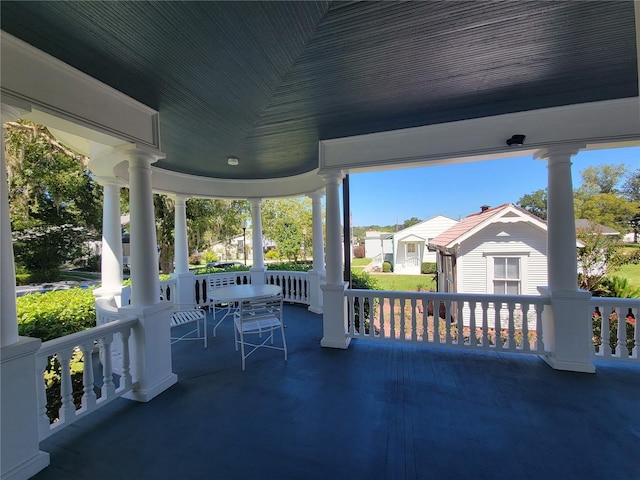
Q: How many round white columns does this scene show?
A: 8